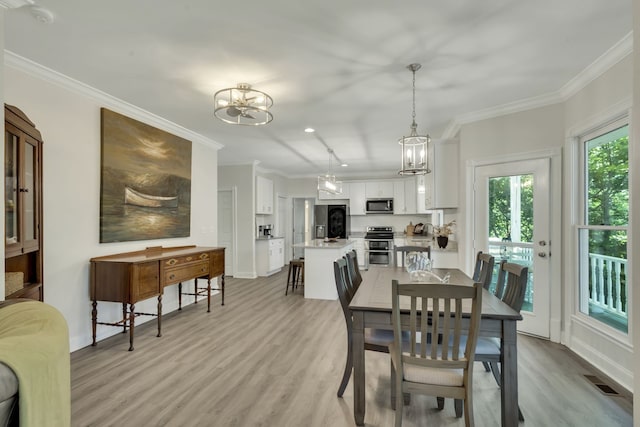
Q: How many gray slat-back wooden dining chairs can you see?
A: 6